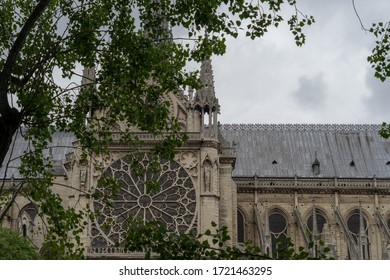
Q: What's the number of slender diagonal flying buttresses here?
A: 4